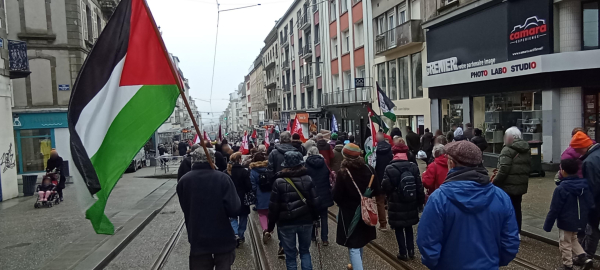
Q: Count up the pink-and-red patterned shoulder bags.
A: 1